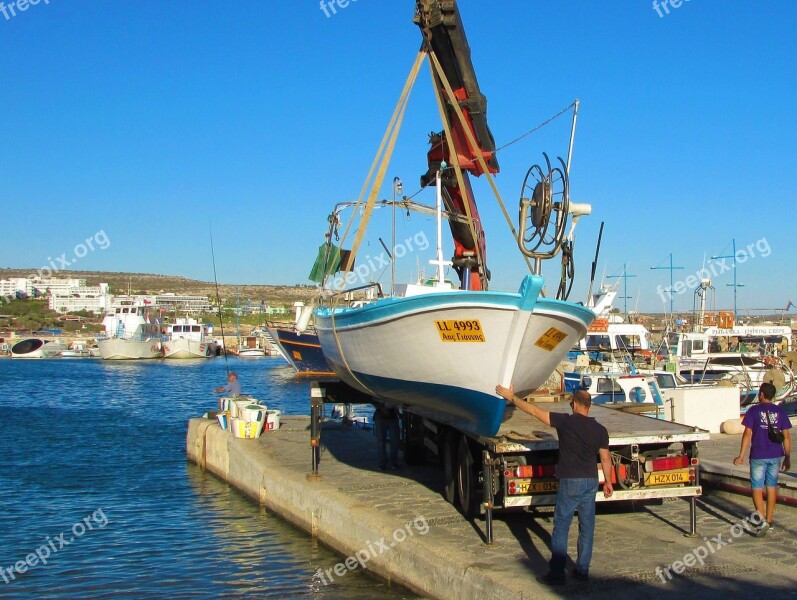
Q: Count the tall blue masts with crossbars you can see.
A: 3